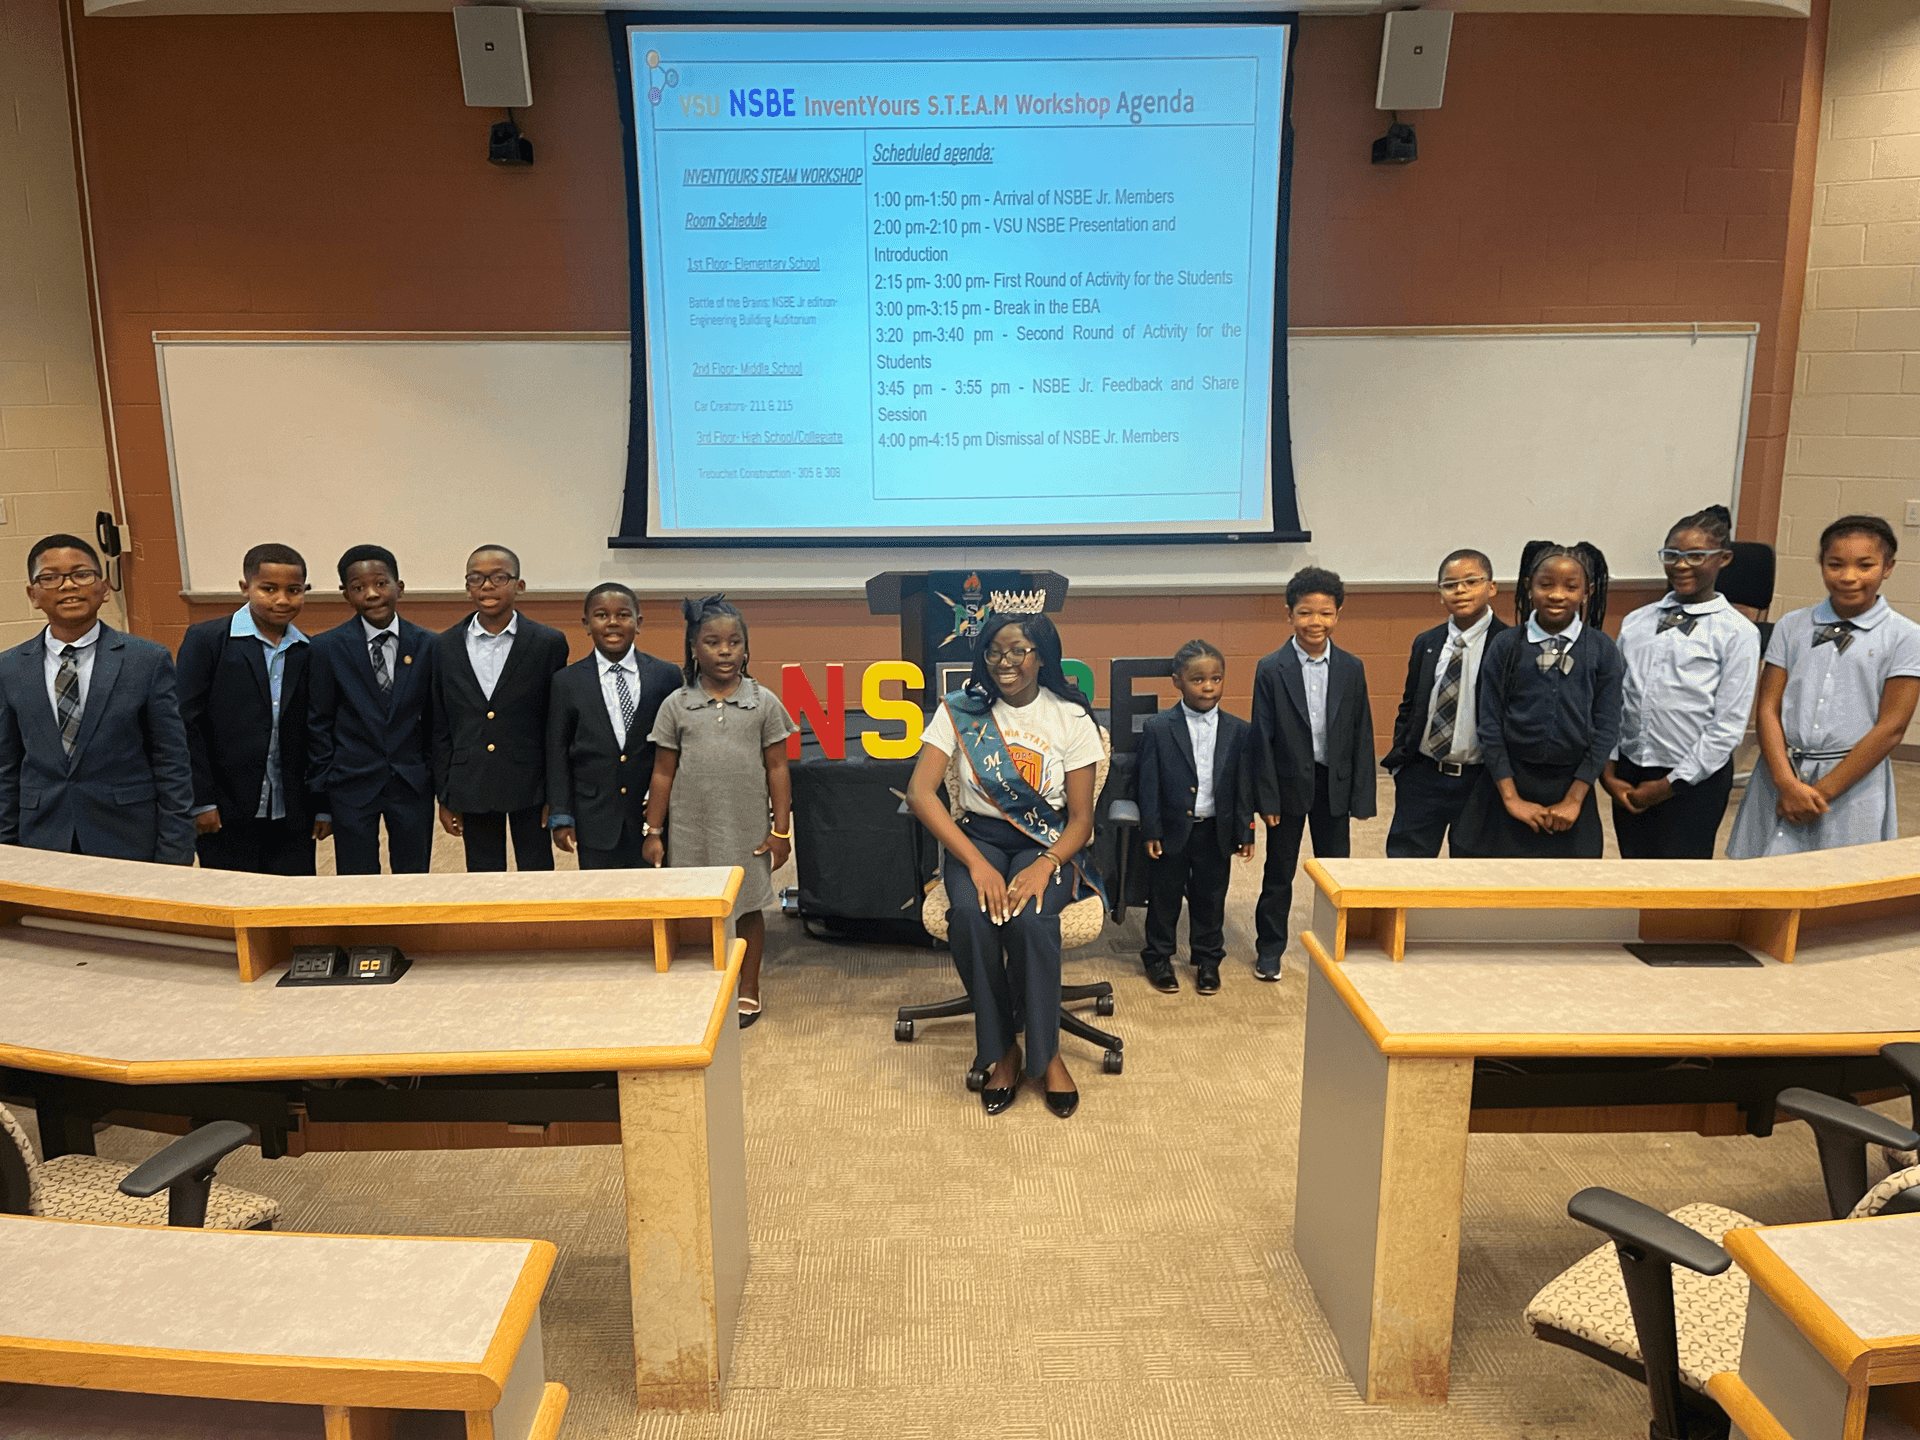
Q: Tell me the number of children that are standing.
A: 12